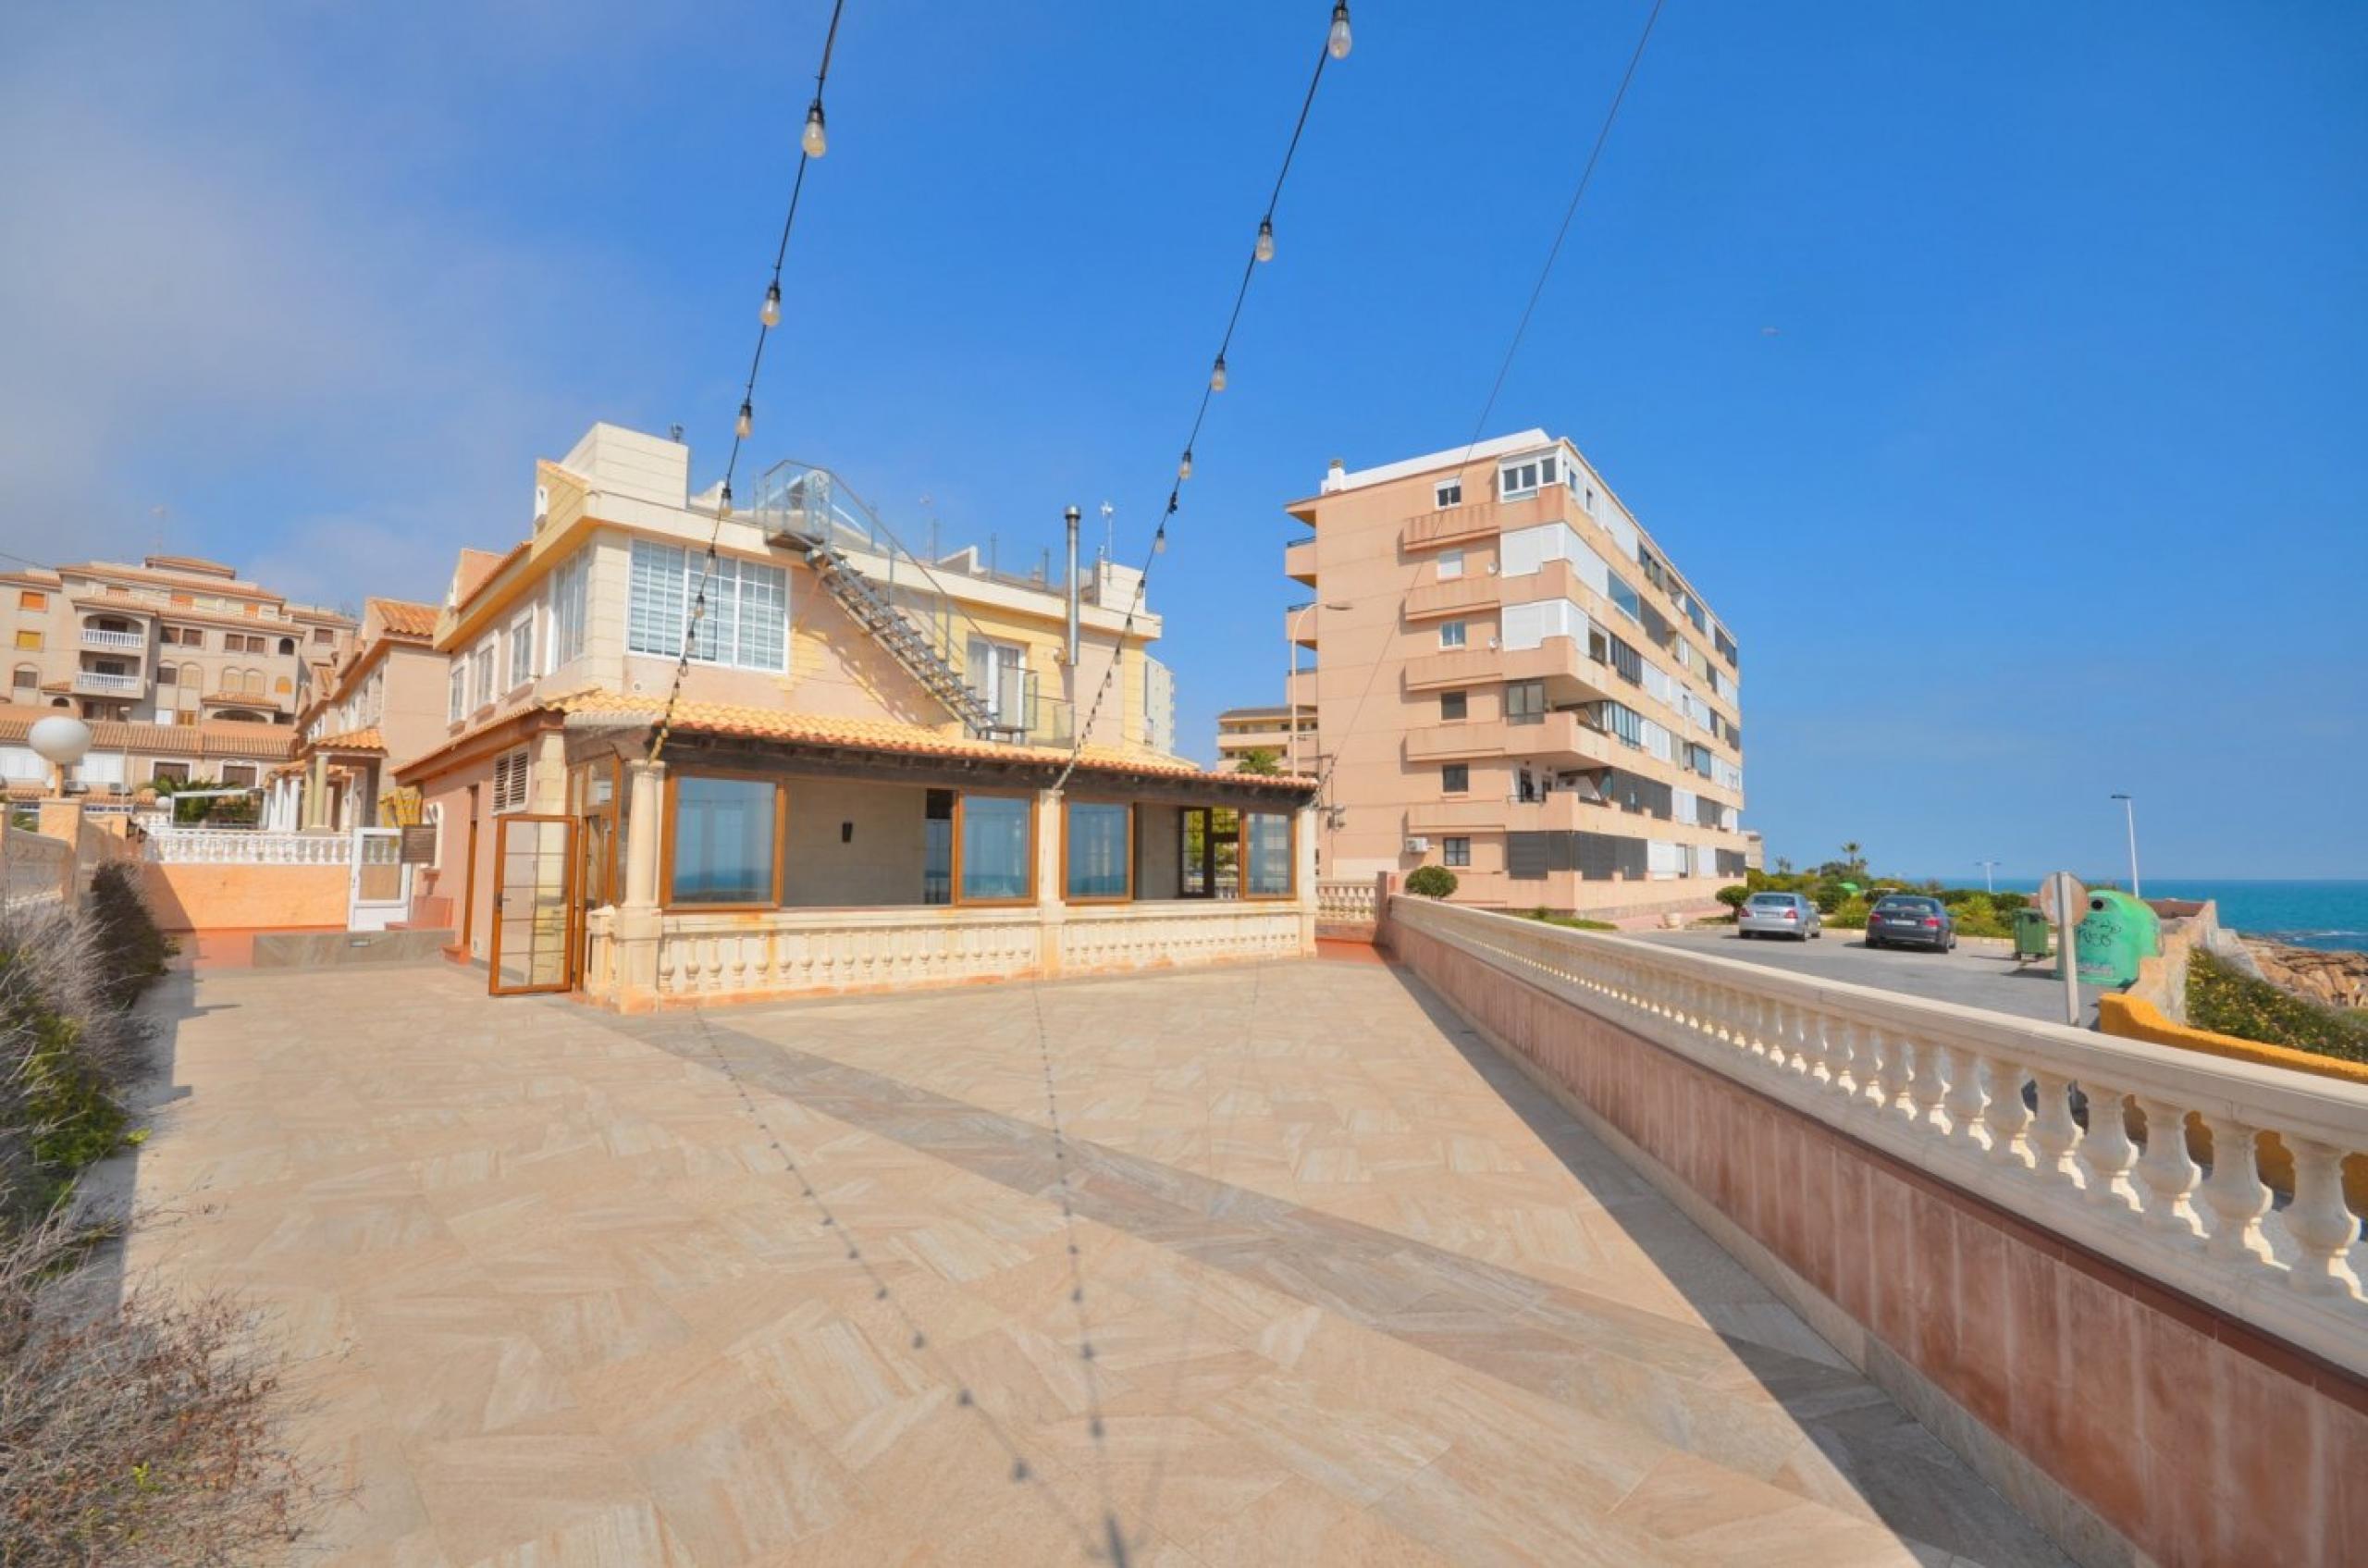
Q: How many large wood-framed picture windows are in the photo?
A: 4